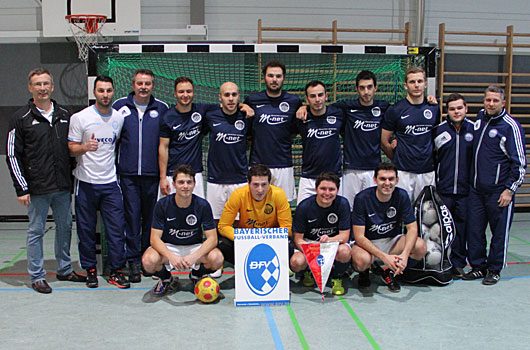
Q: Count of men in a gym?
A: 15